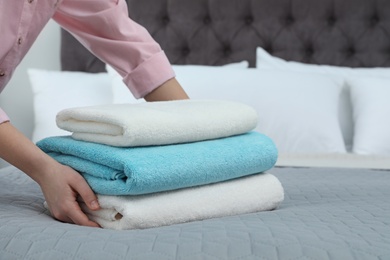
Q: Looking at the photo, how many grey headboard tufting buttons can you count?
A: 11